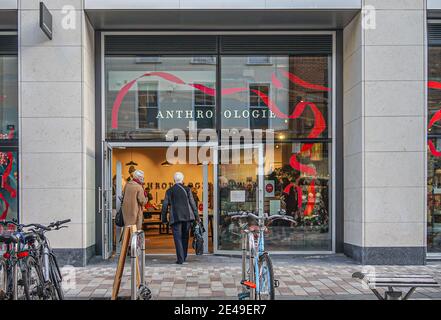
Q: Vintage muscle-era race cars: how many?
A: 0